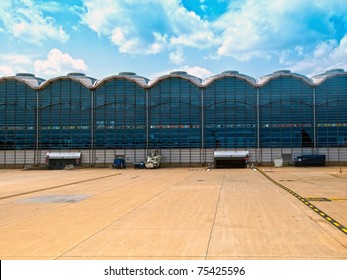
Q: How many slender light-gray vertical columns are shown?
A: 6